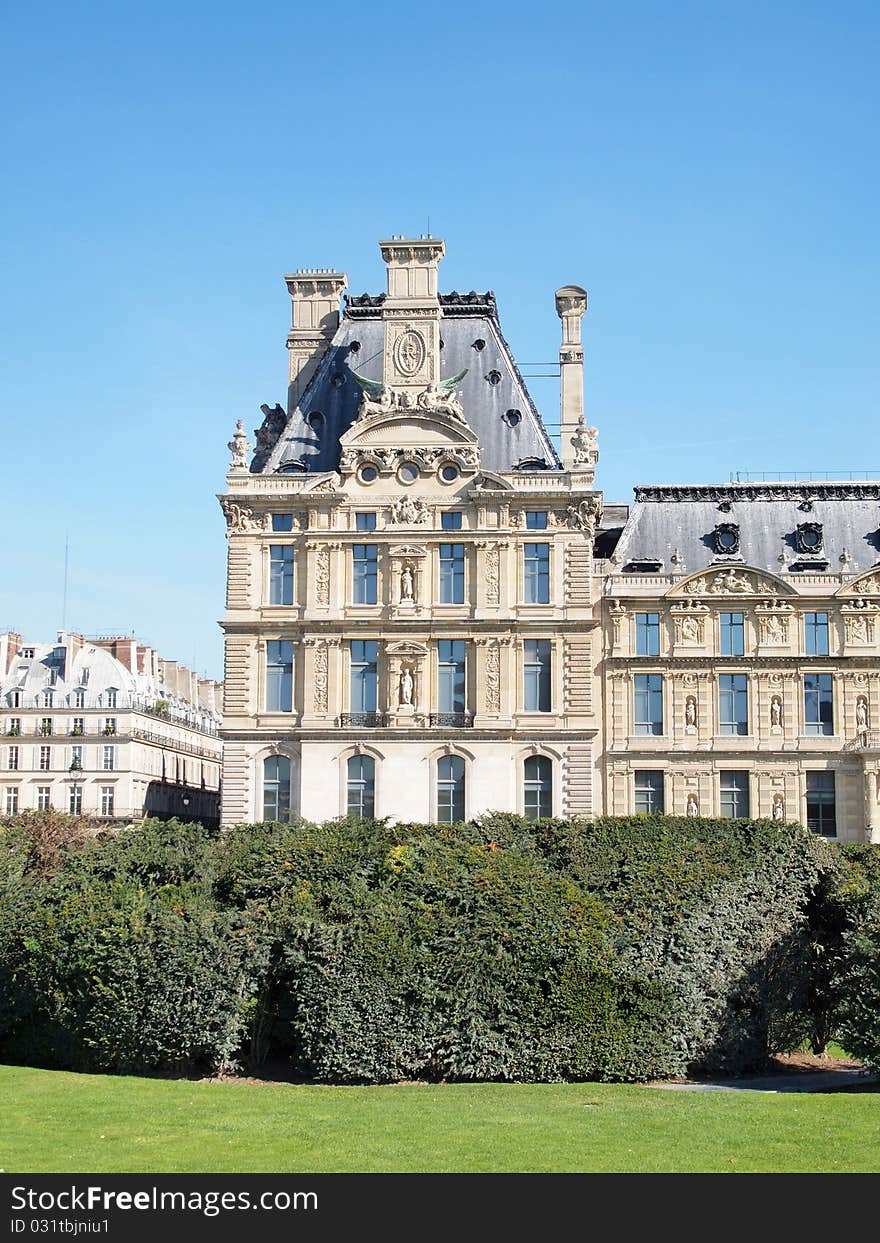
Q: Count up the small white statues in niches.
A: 7